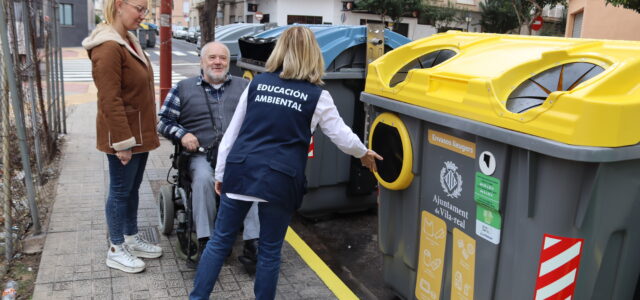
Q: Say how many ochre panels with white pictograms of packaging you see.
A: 2